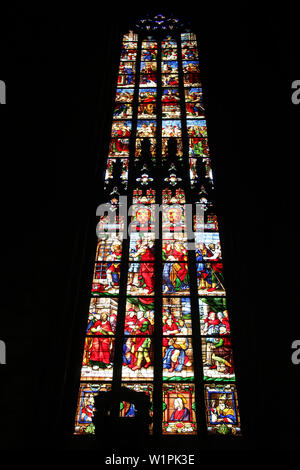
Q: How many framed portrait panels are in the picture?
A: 4